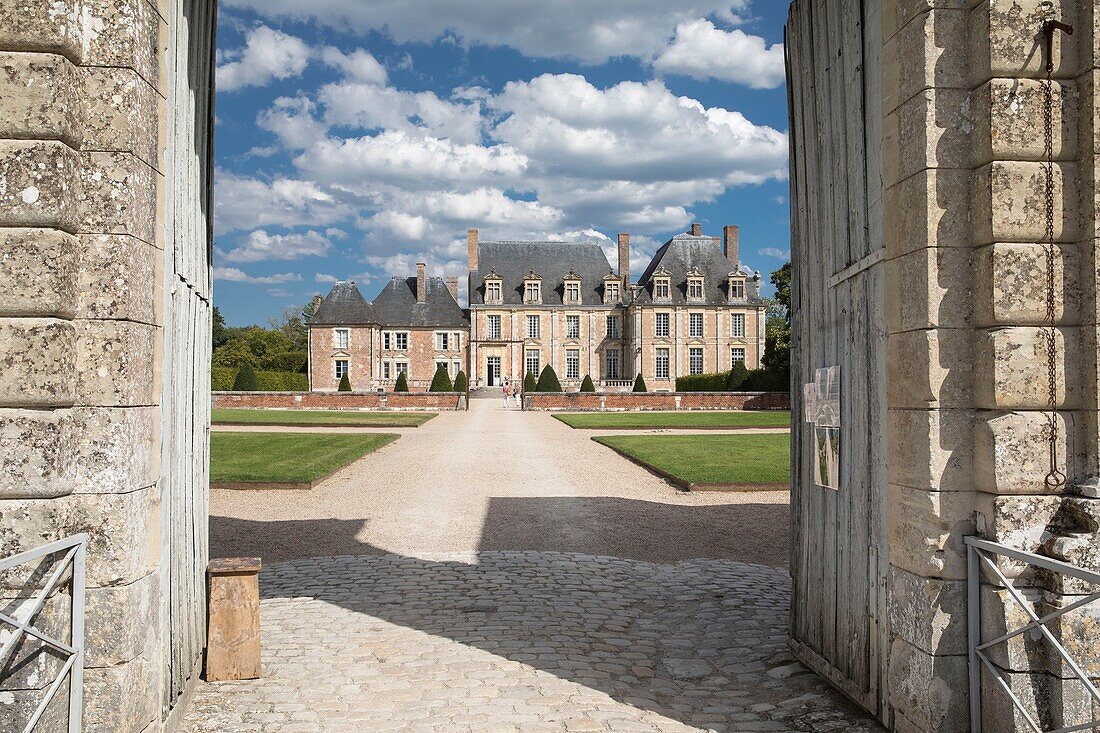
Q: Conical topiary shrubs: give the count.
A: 10